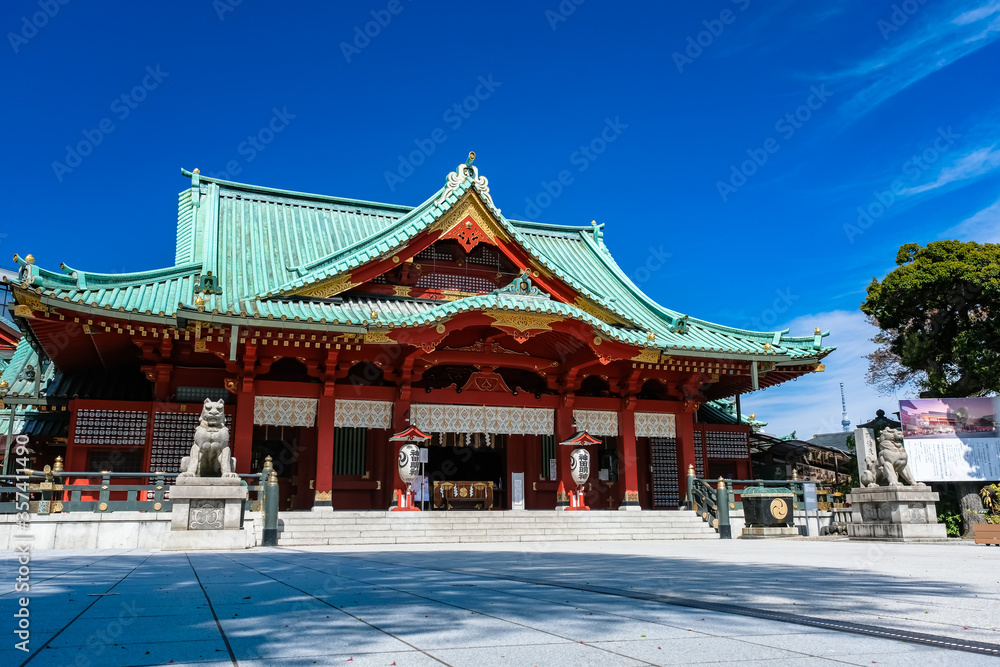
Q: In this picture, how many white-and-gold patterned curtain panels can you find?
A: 5